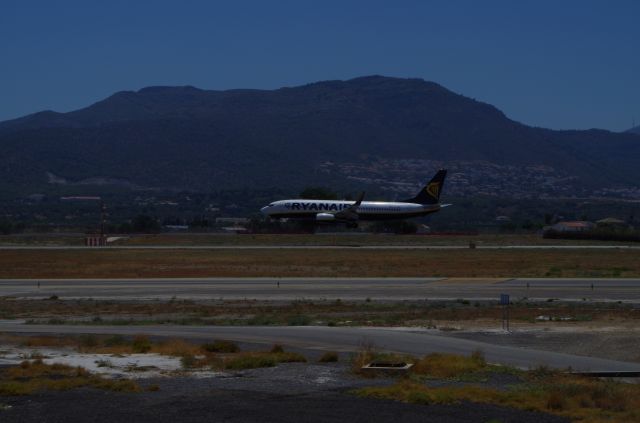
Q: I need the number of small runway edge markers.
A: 4